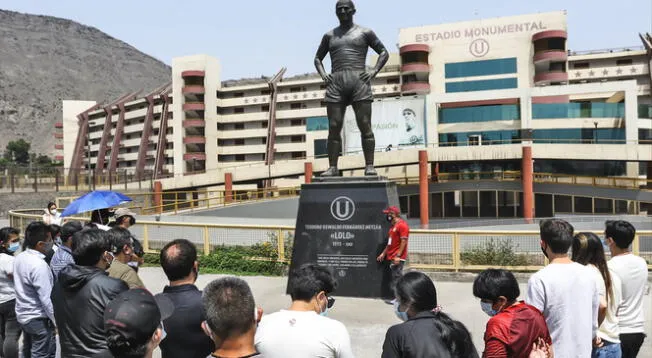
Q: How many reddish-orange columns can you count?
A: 5